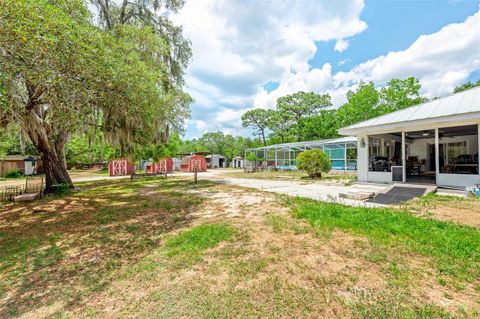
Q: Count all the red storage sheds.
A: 3